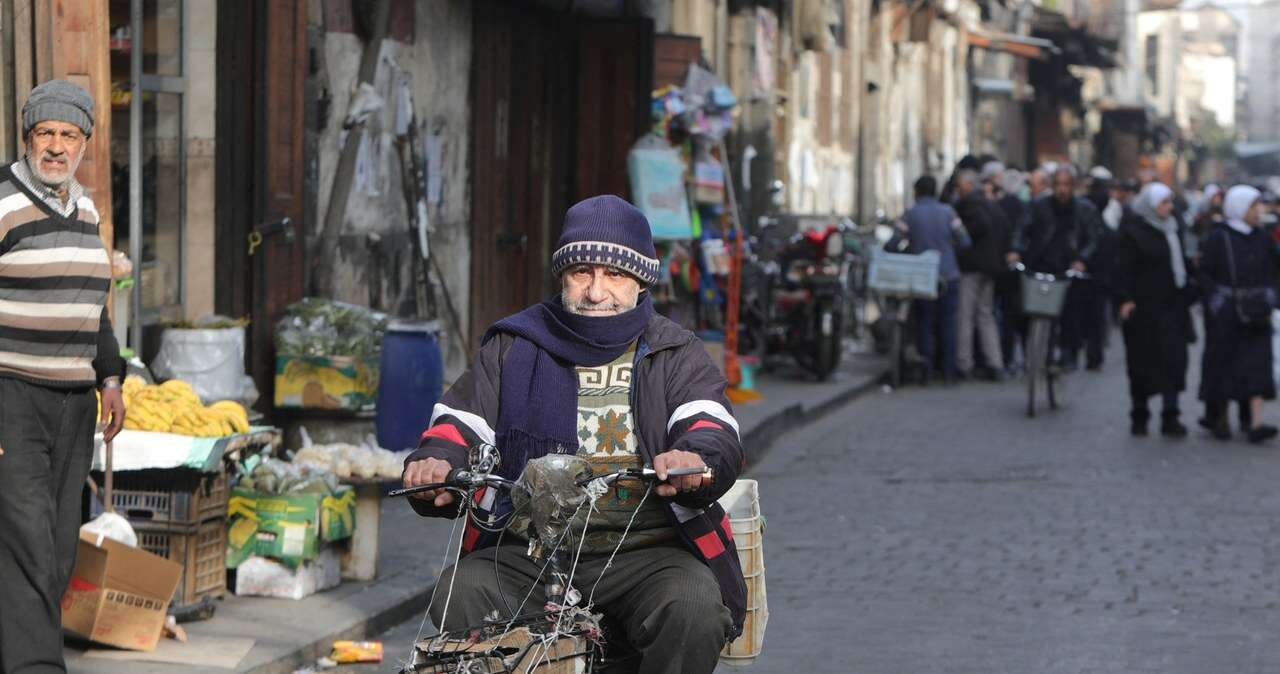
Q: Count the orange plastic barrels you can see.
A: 0